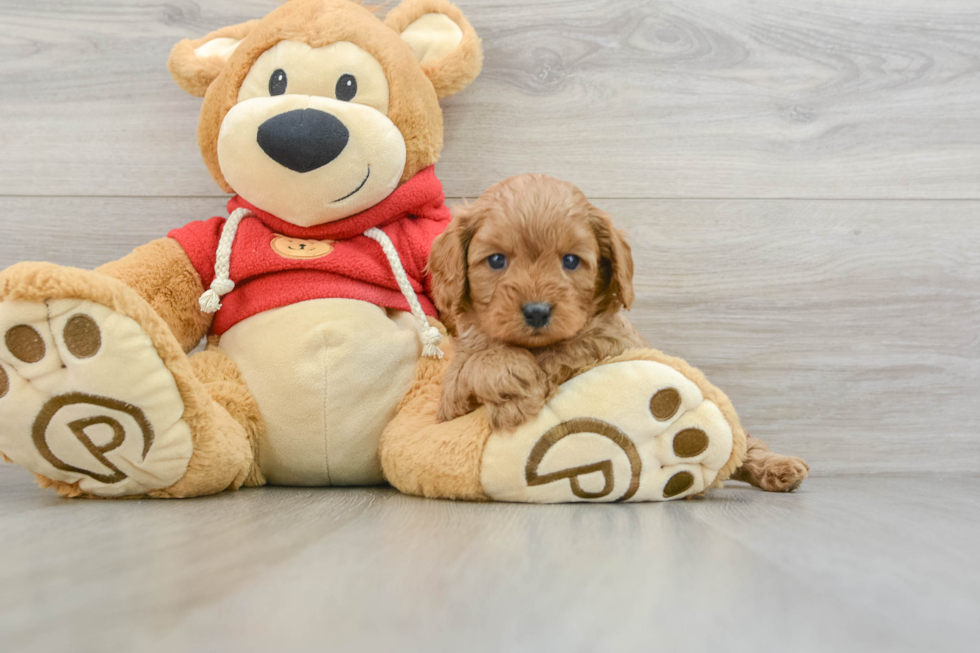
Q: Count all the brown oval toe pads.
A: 6